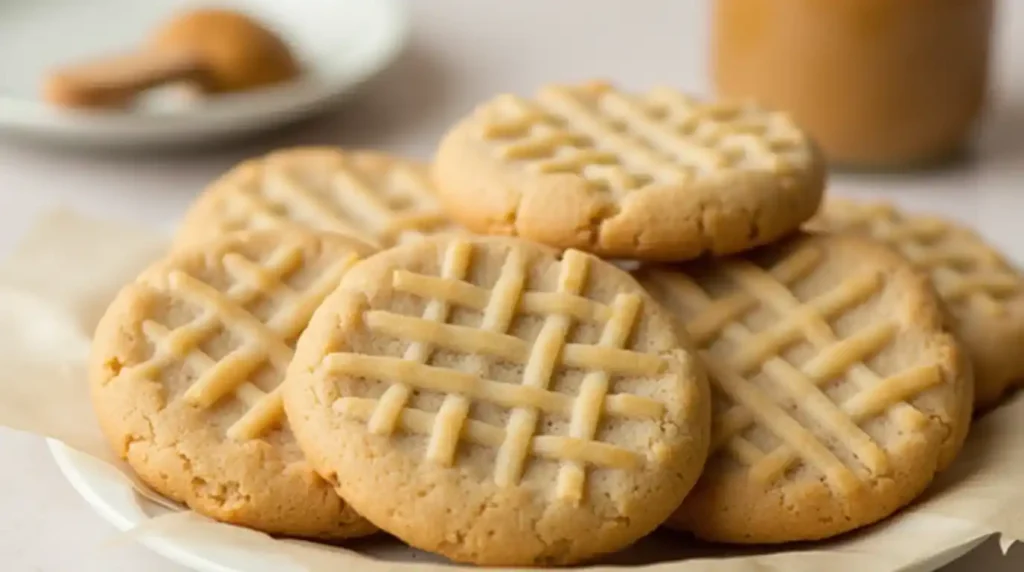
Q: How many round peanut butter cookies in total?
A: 6